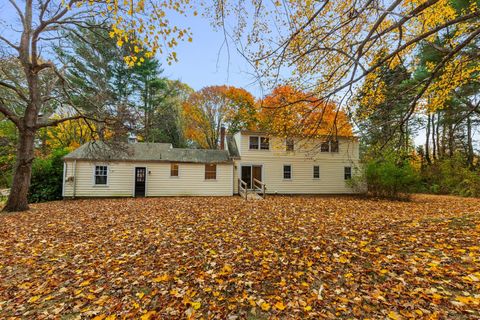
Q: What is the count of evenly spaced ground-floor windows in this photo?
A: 3